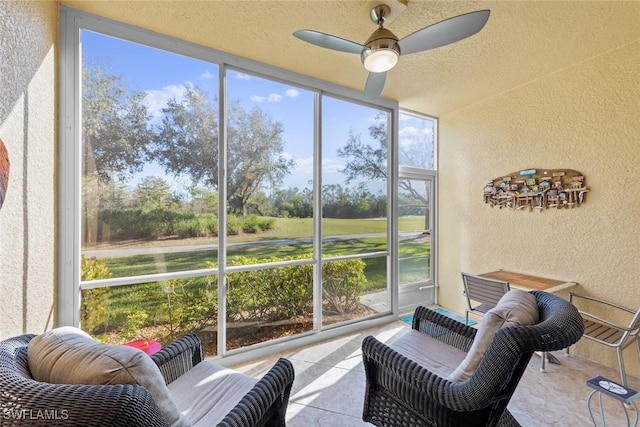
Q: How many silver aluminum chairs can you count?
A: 2